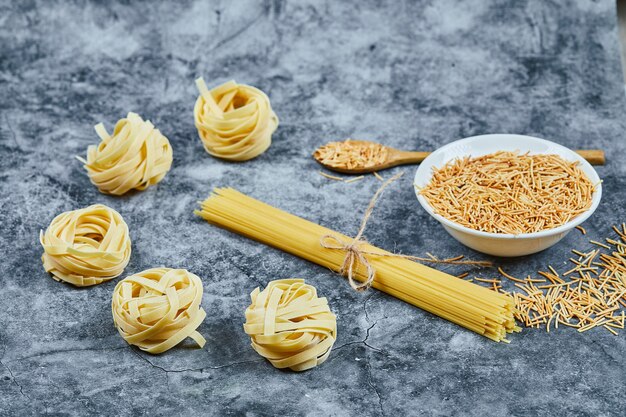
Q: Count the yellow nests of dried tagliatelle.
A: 5